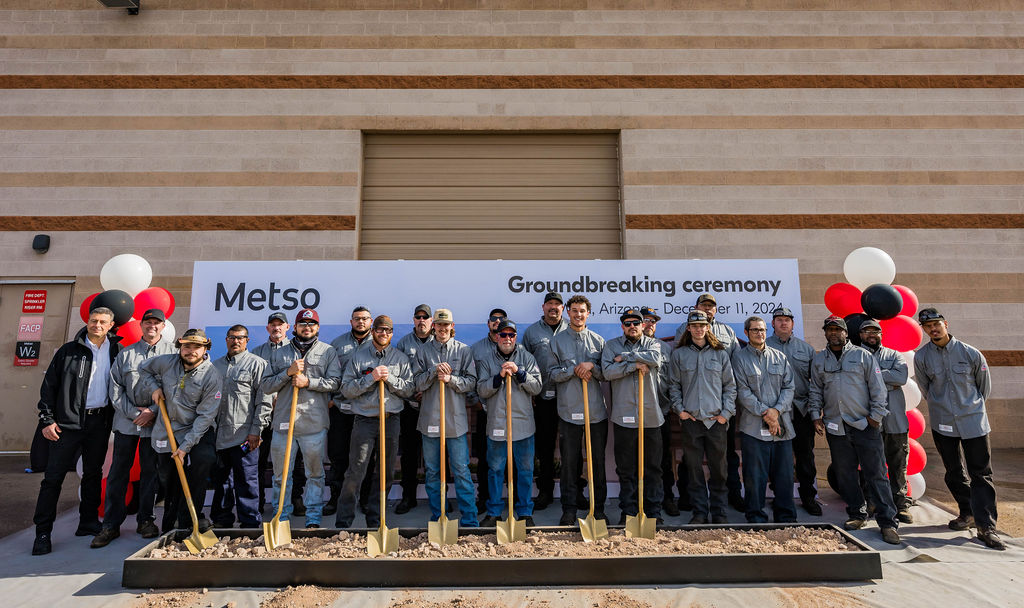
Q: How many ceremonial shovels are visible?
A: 7